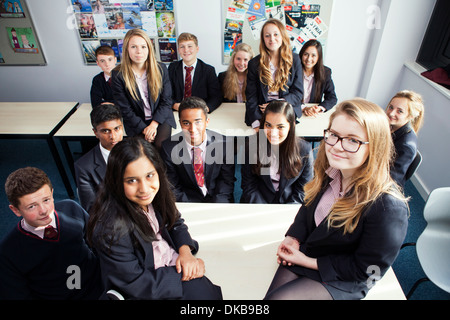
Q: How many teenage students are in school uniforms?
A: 13